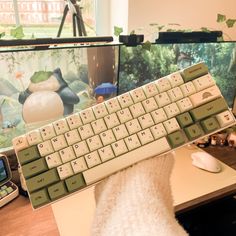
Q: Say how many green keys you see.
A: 12